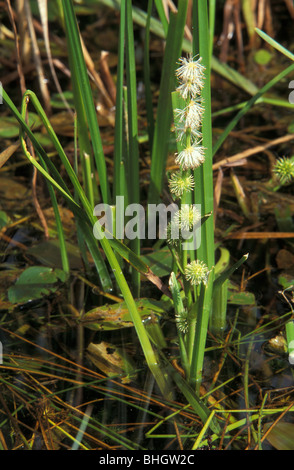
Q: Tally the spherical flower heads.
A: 11